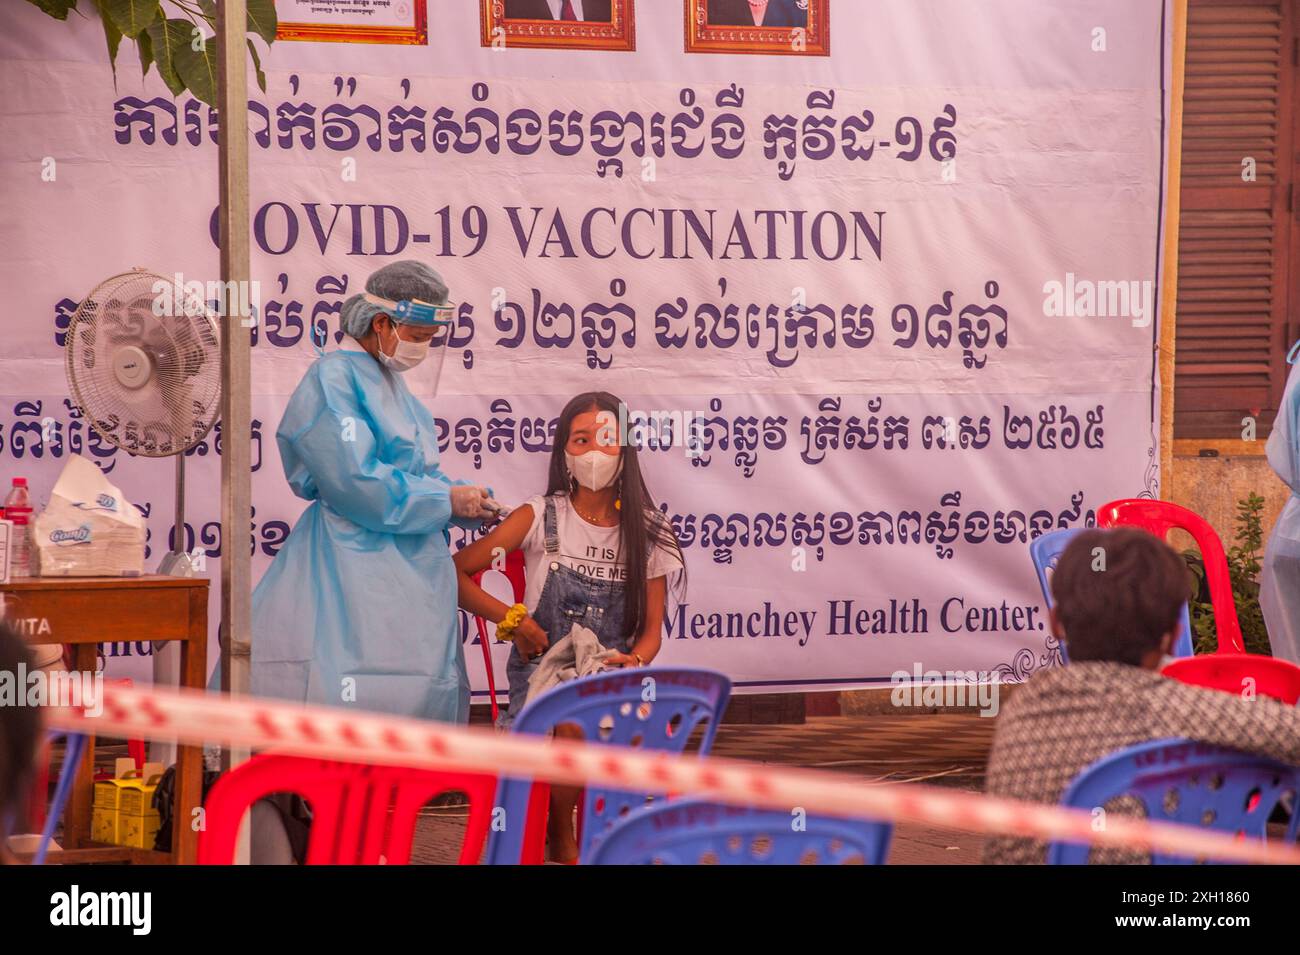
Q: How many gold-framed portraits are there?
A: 2